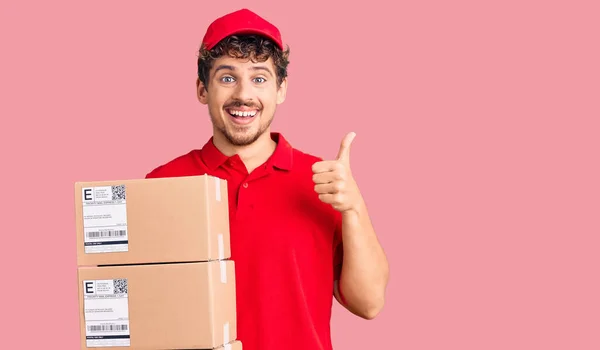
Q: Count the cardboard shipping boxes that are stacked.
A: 3